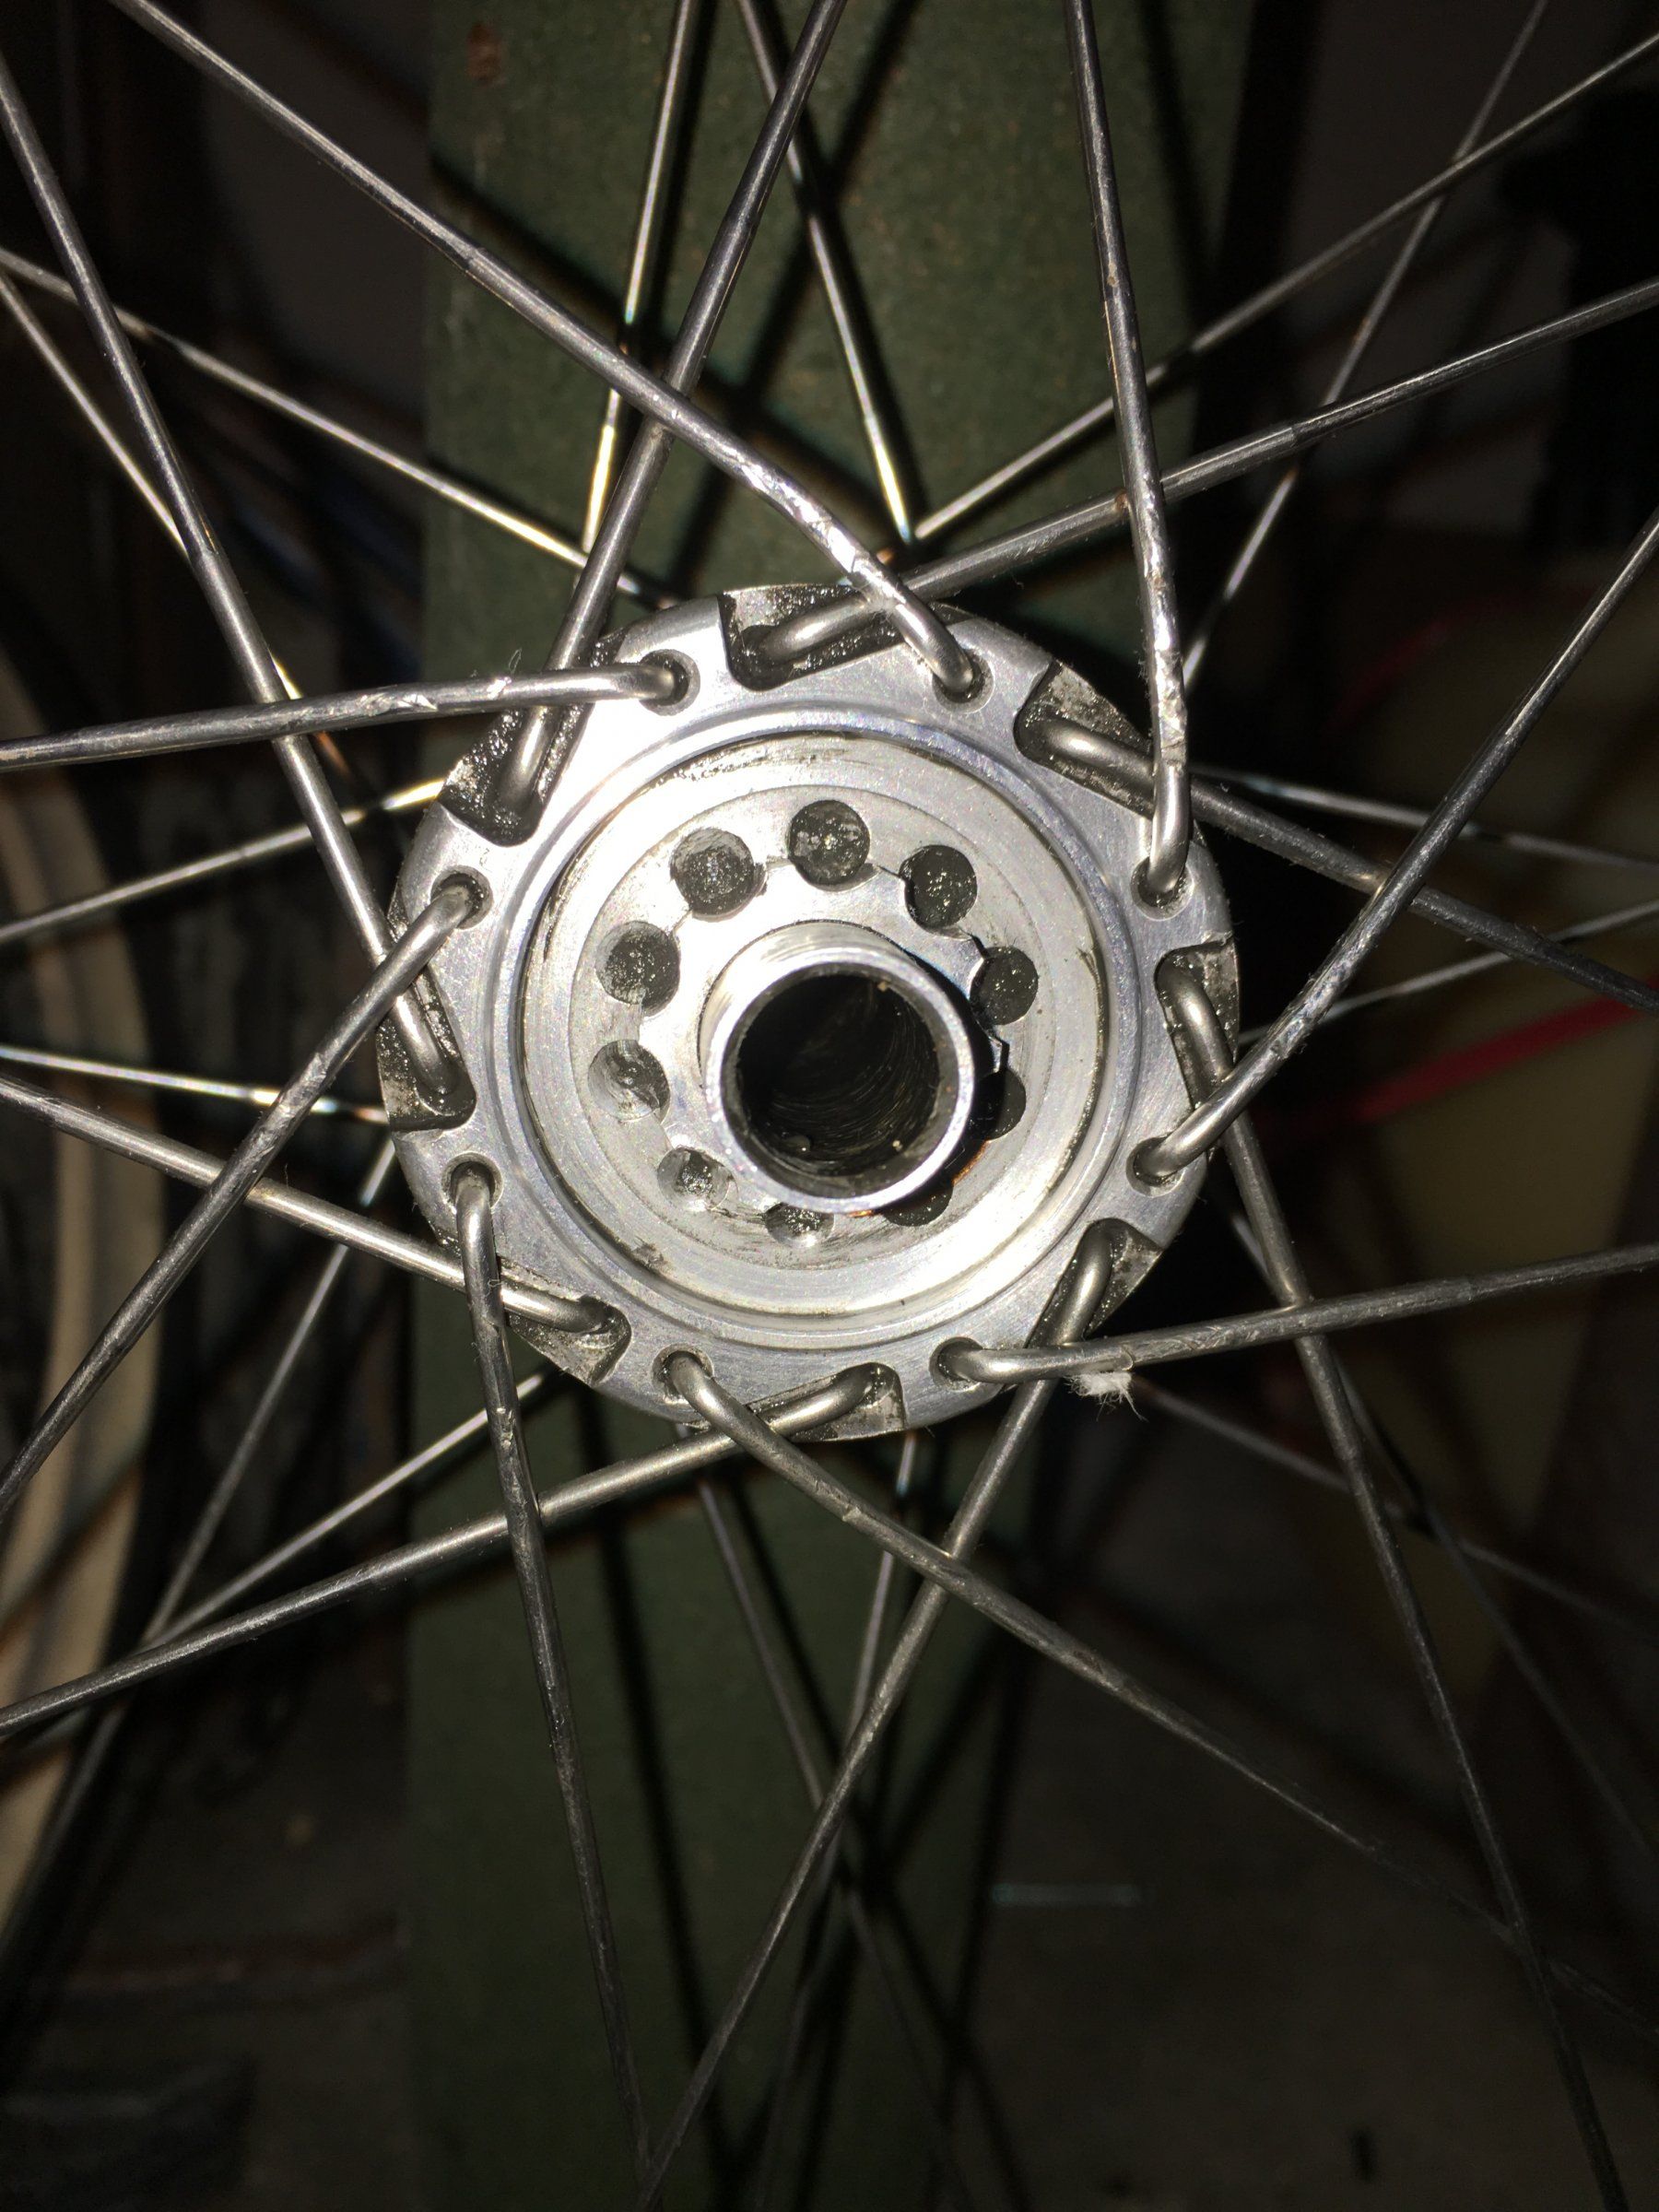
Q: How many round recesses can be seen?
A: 10